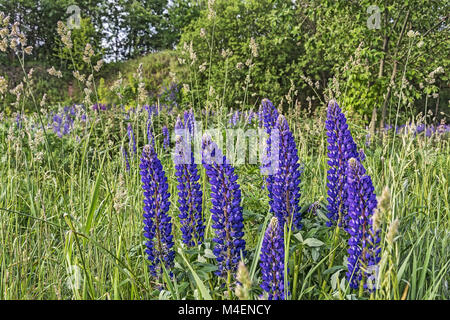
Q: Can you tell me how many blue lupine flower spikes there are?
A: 8